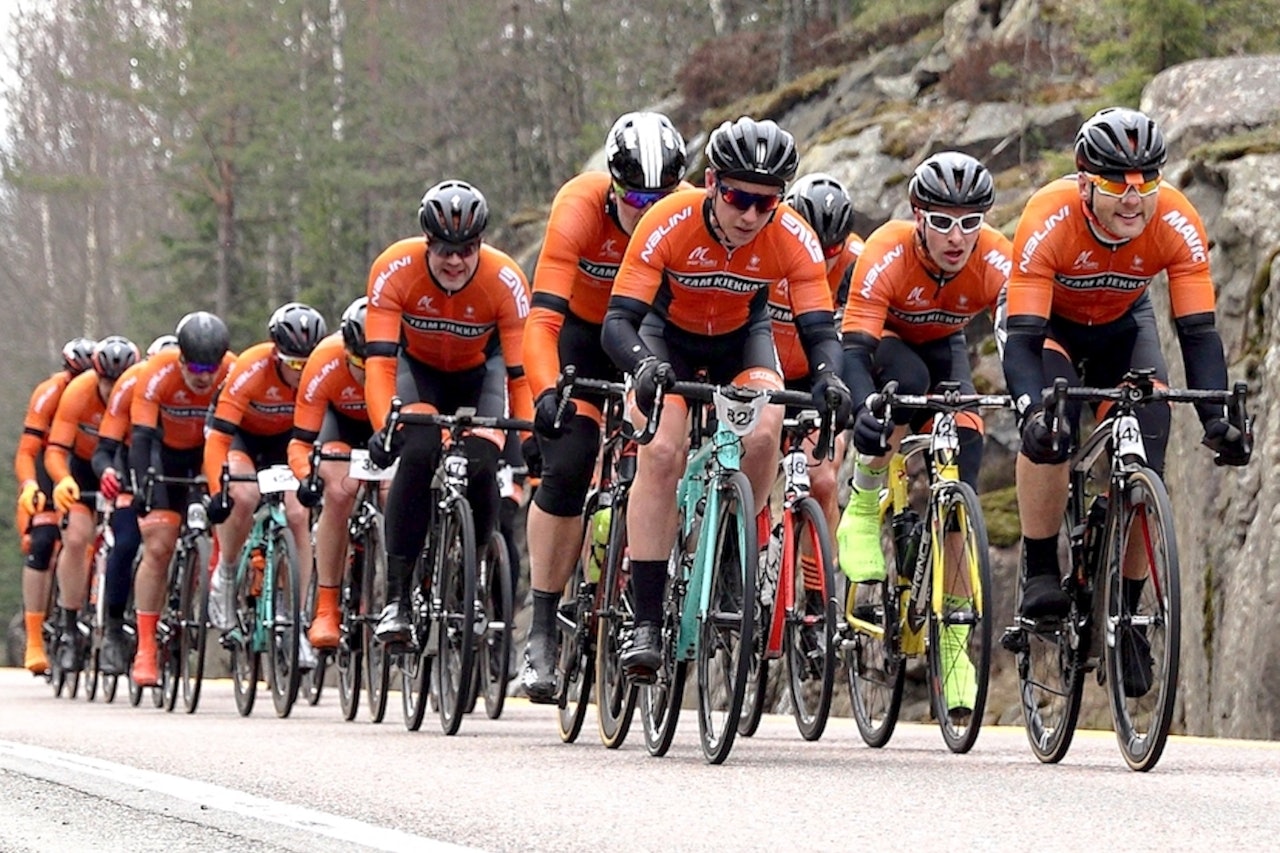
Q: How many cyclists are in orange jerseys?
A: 12